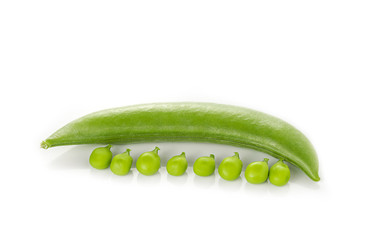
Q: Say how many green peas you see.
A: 8